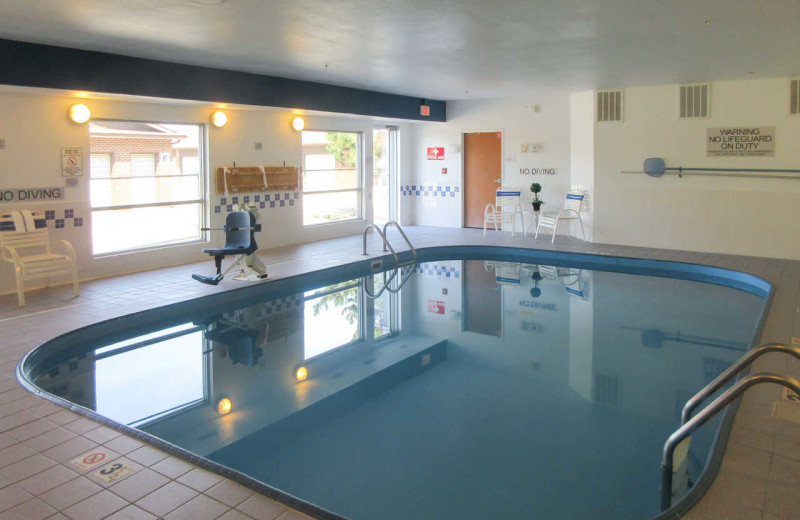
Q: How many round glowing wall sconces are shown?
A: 3